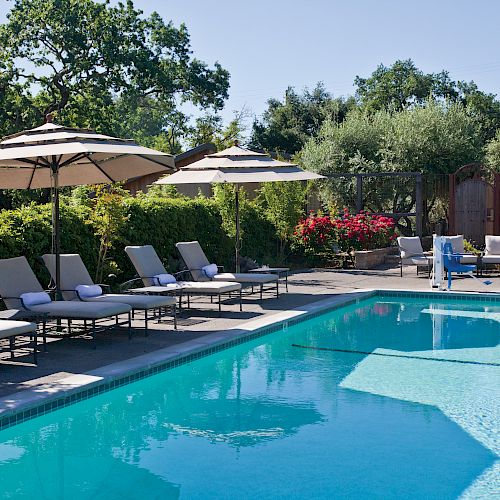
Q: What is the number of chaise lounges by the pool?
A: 5